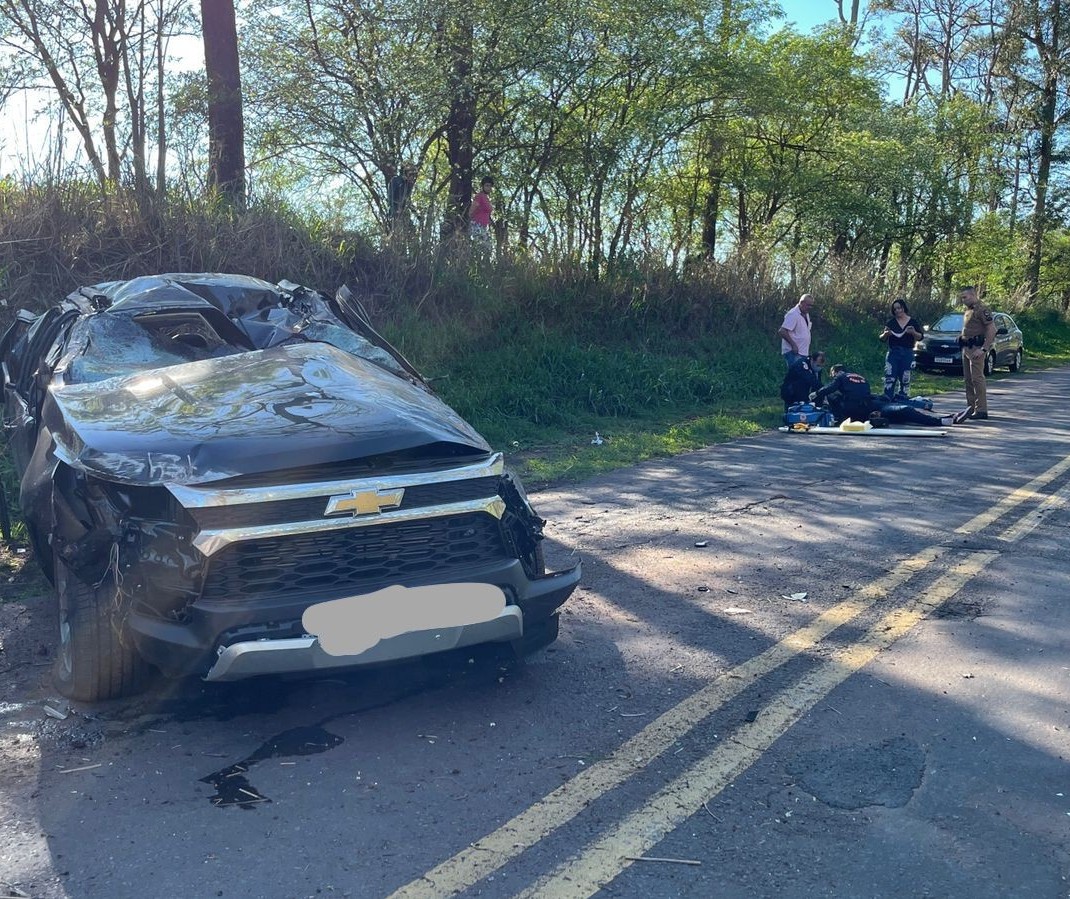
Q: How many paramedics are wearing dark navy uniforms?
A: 2